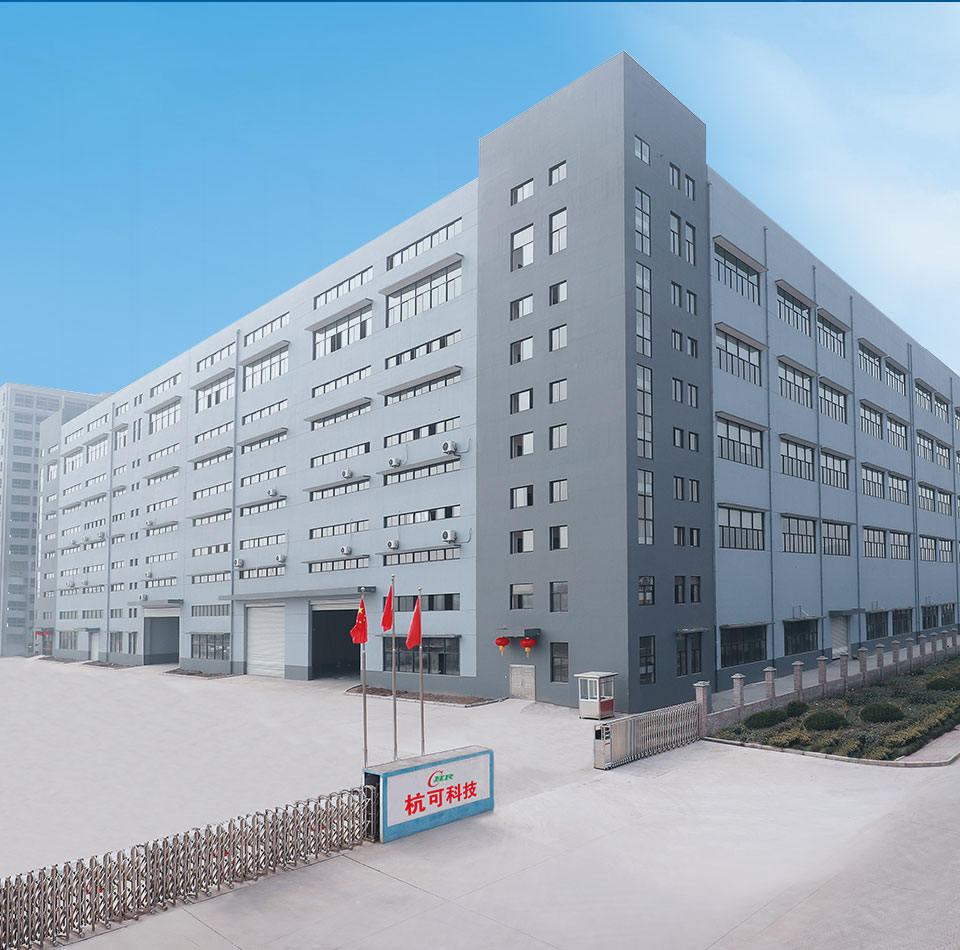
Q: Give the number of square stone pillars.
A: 14